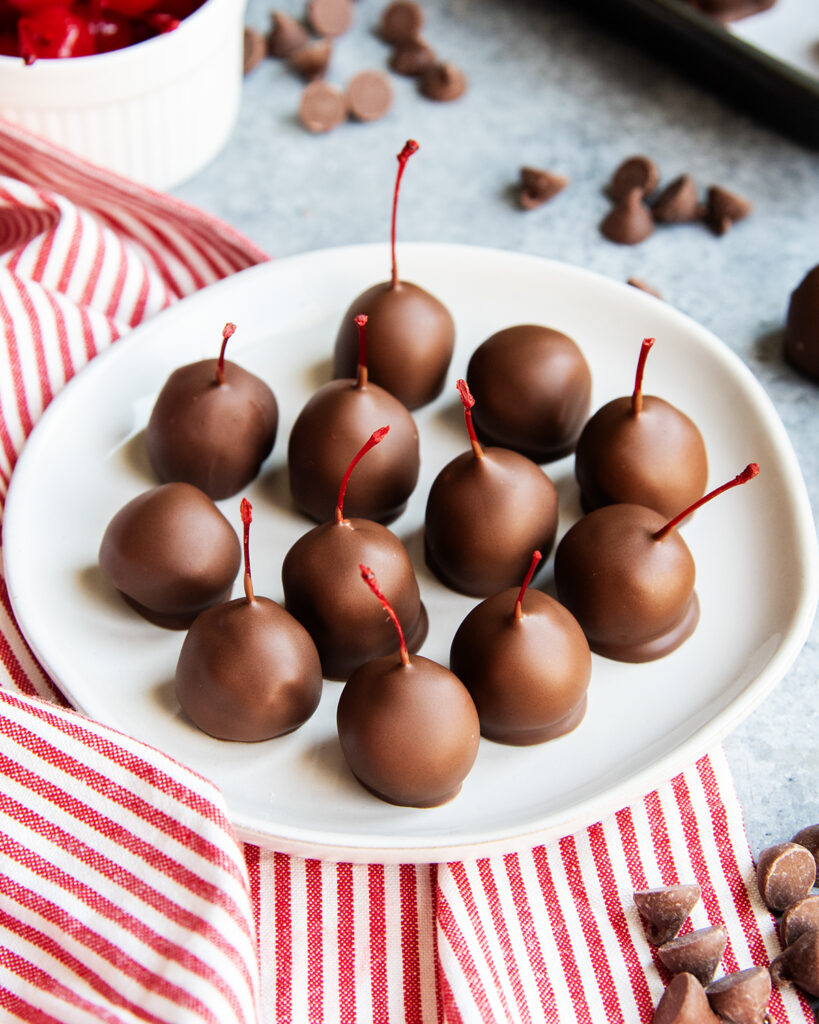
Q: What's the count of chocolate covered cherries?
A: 12